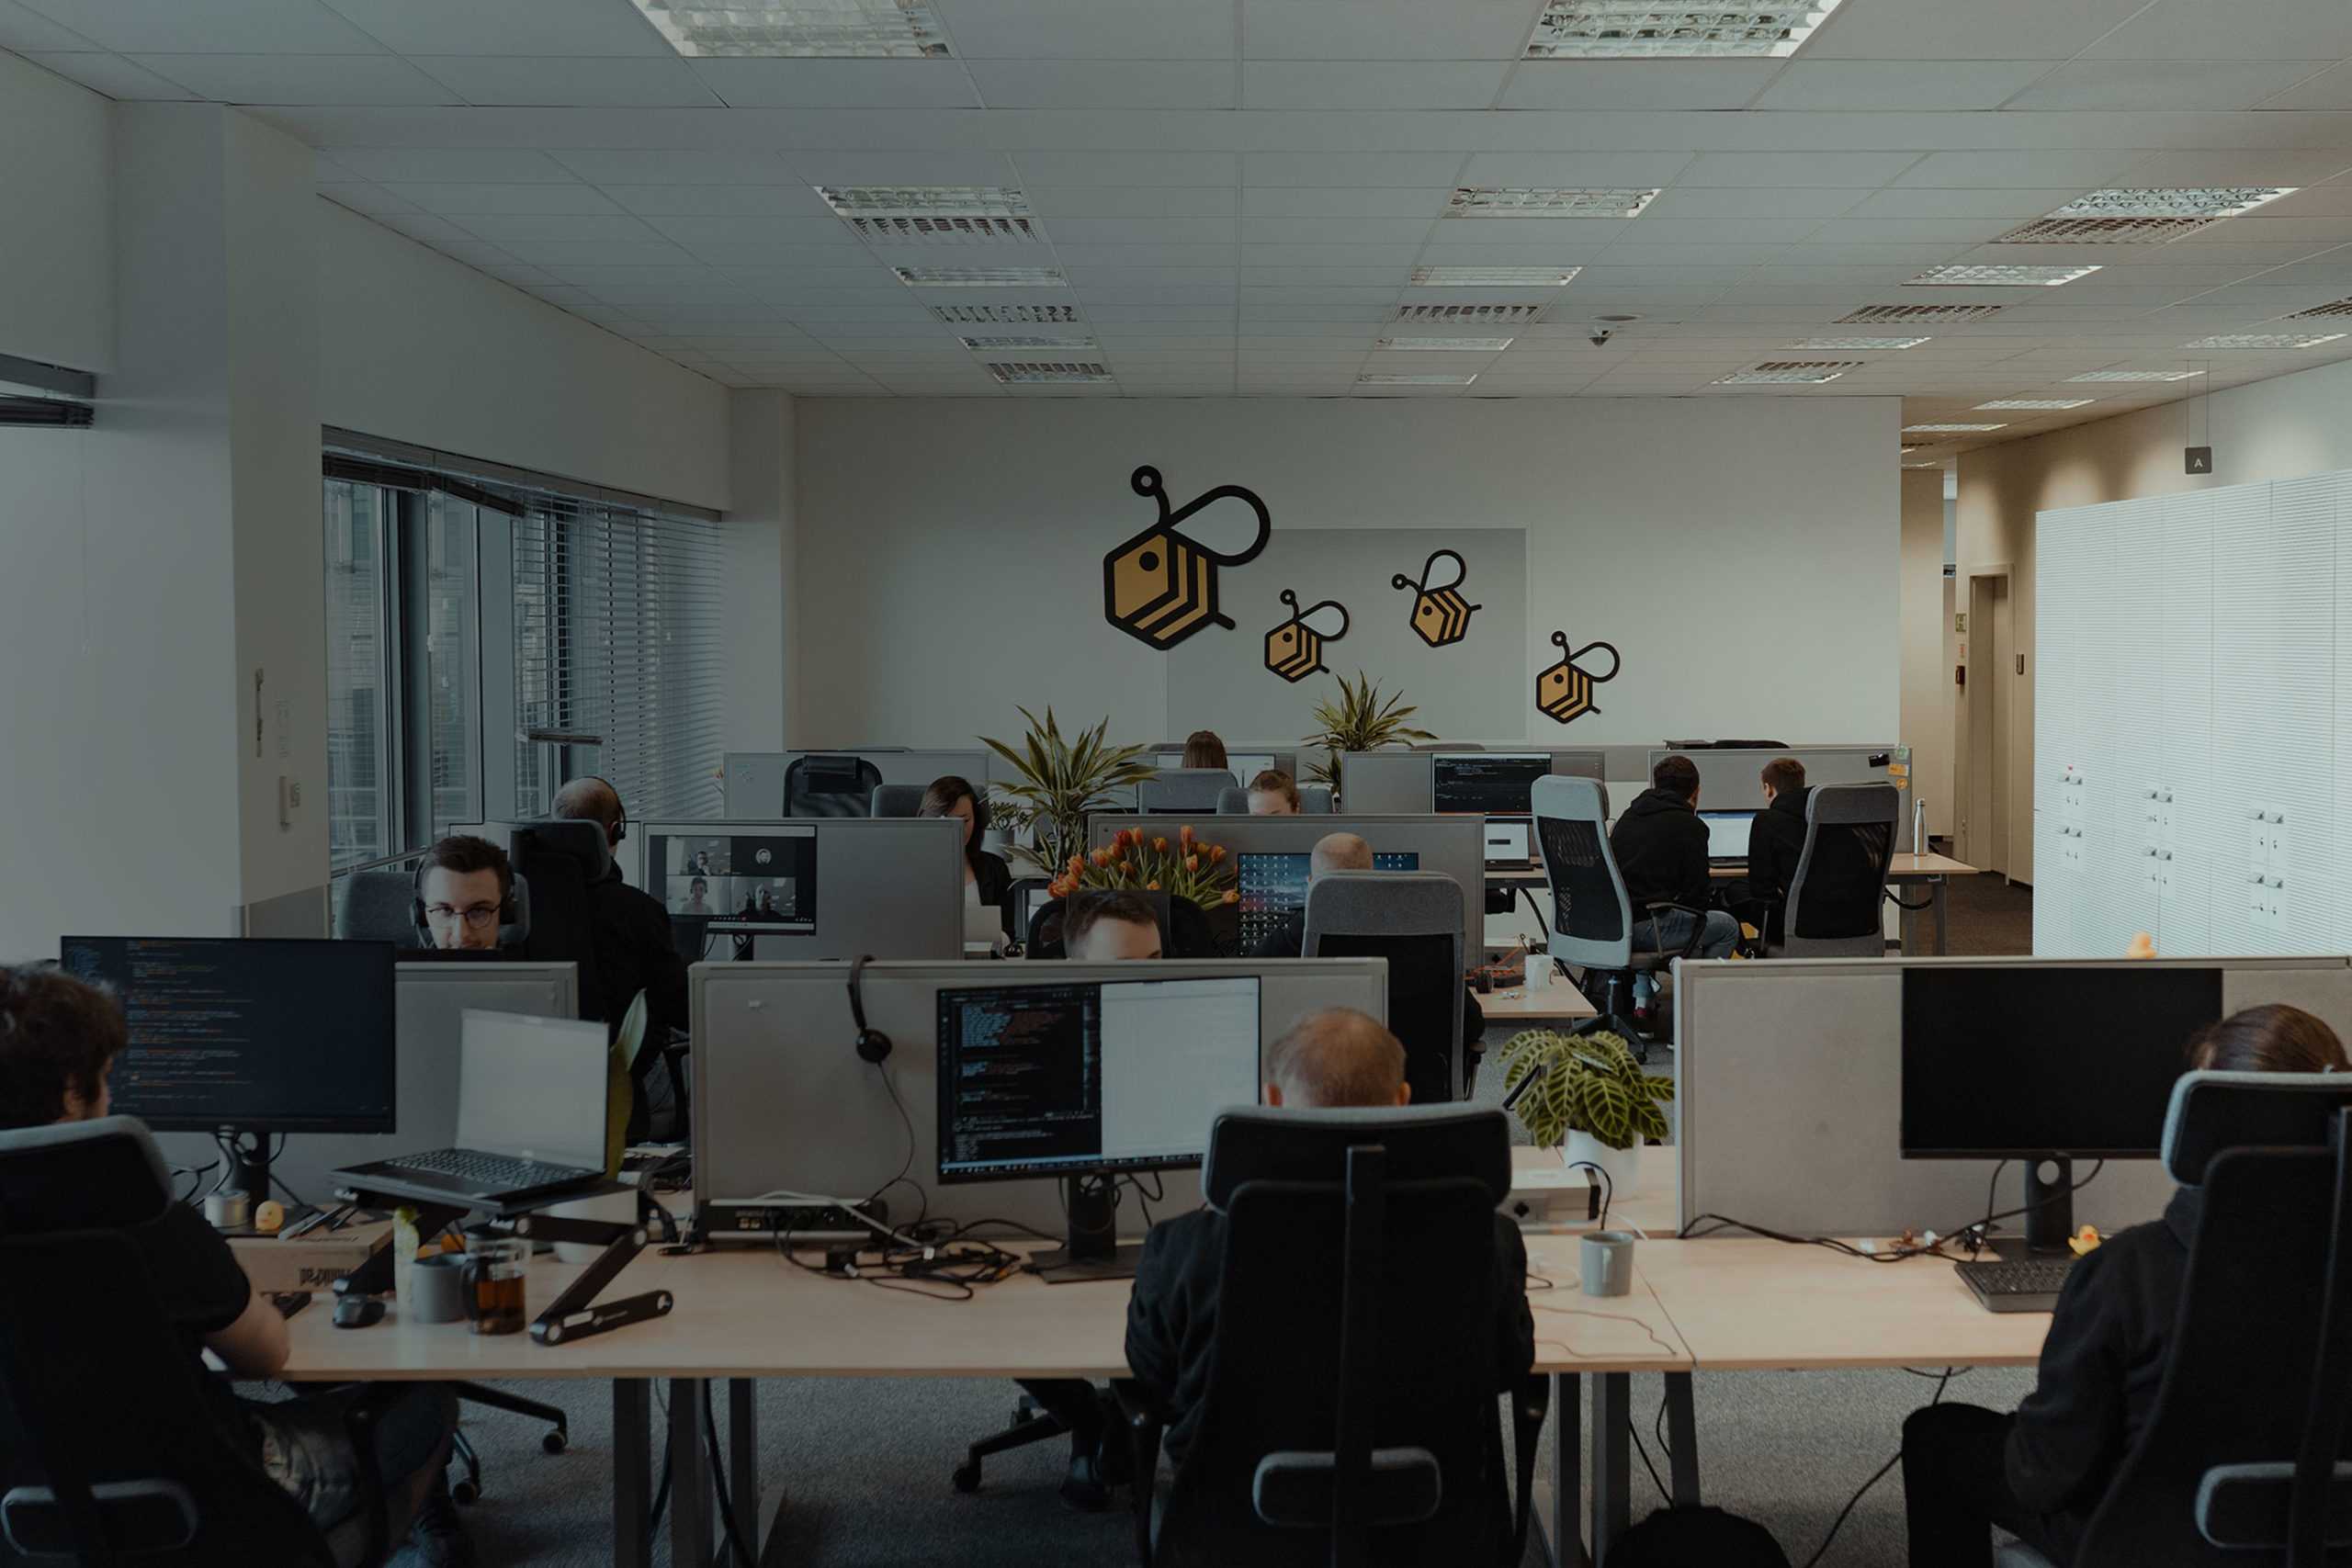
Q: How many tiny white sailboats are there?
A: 0